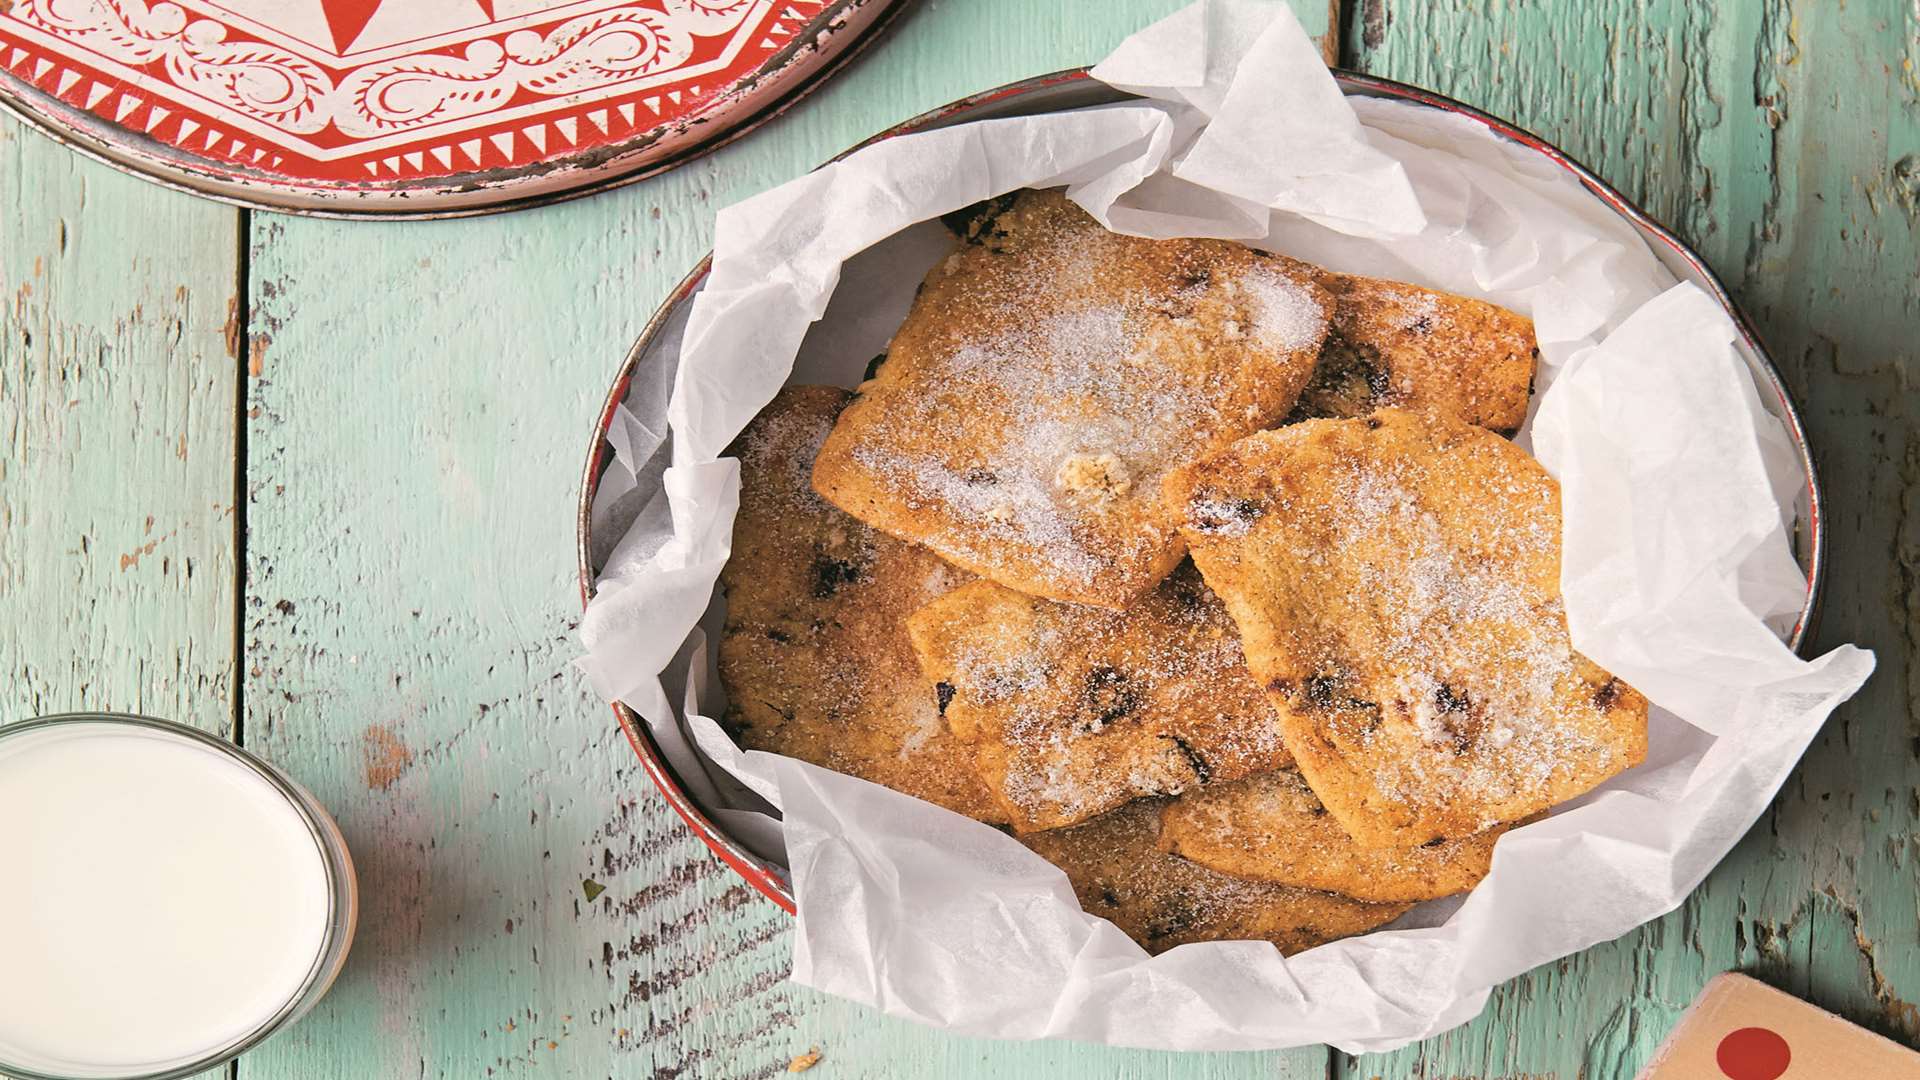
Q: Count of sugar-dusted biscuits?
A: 7